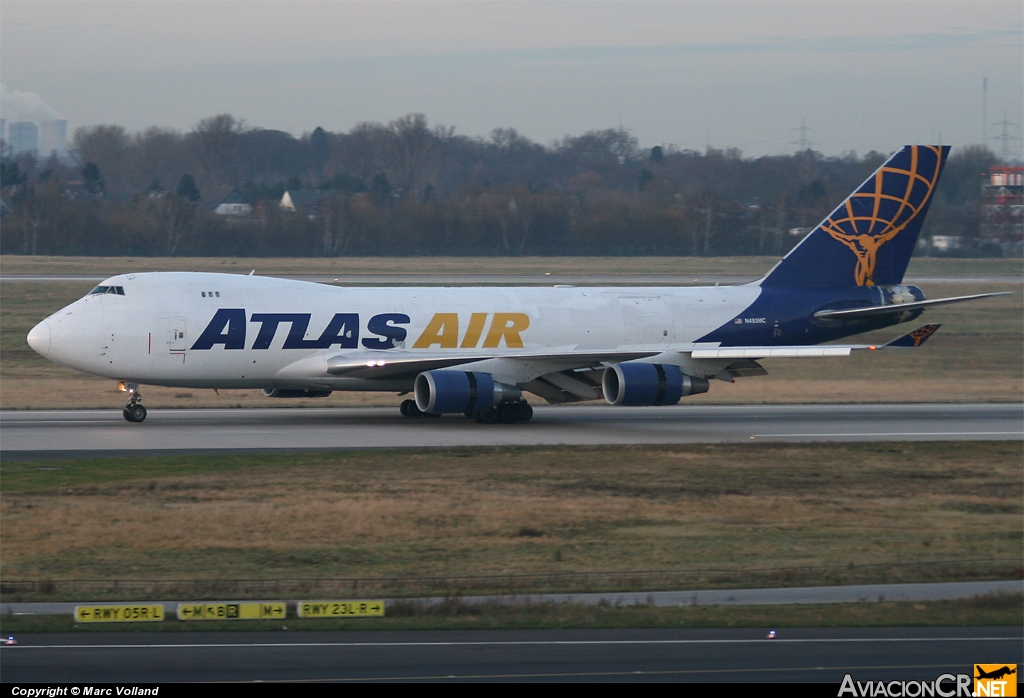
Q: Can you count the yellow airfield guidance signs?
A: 3